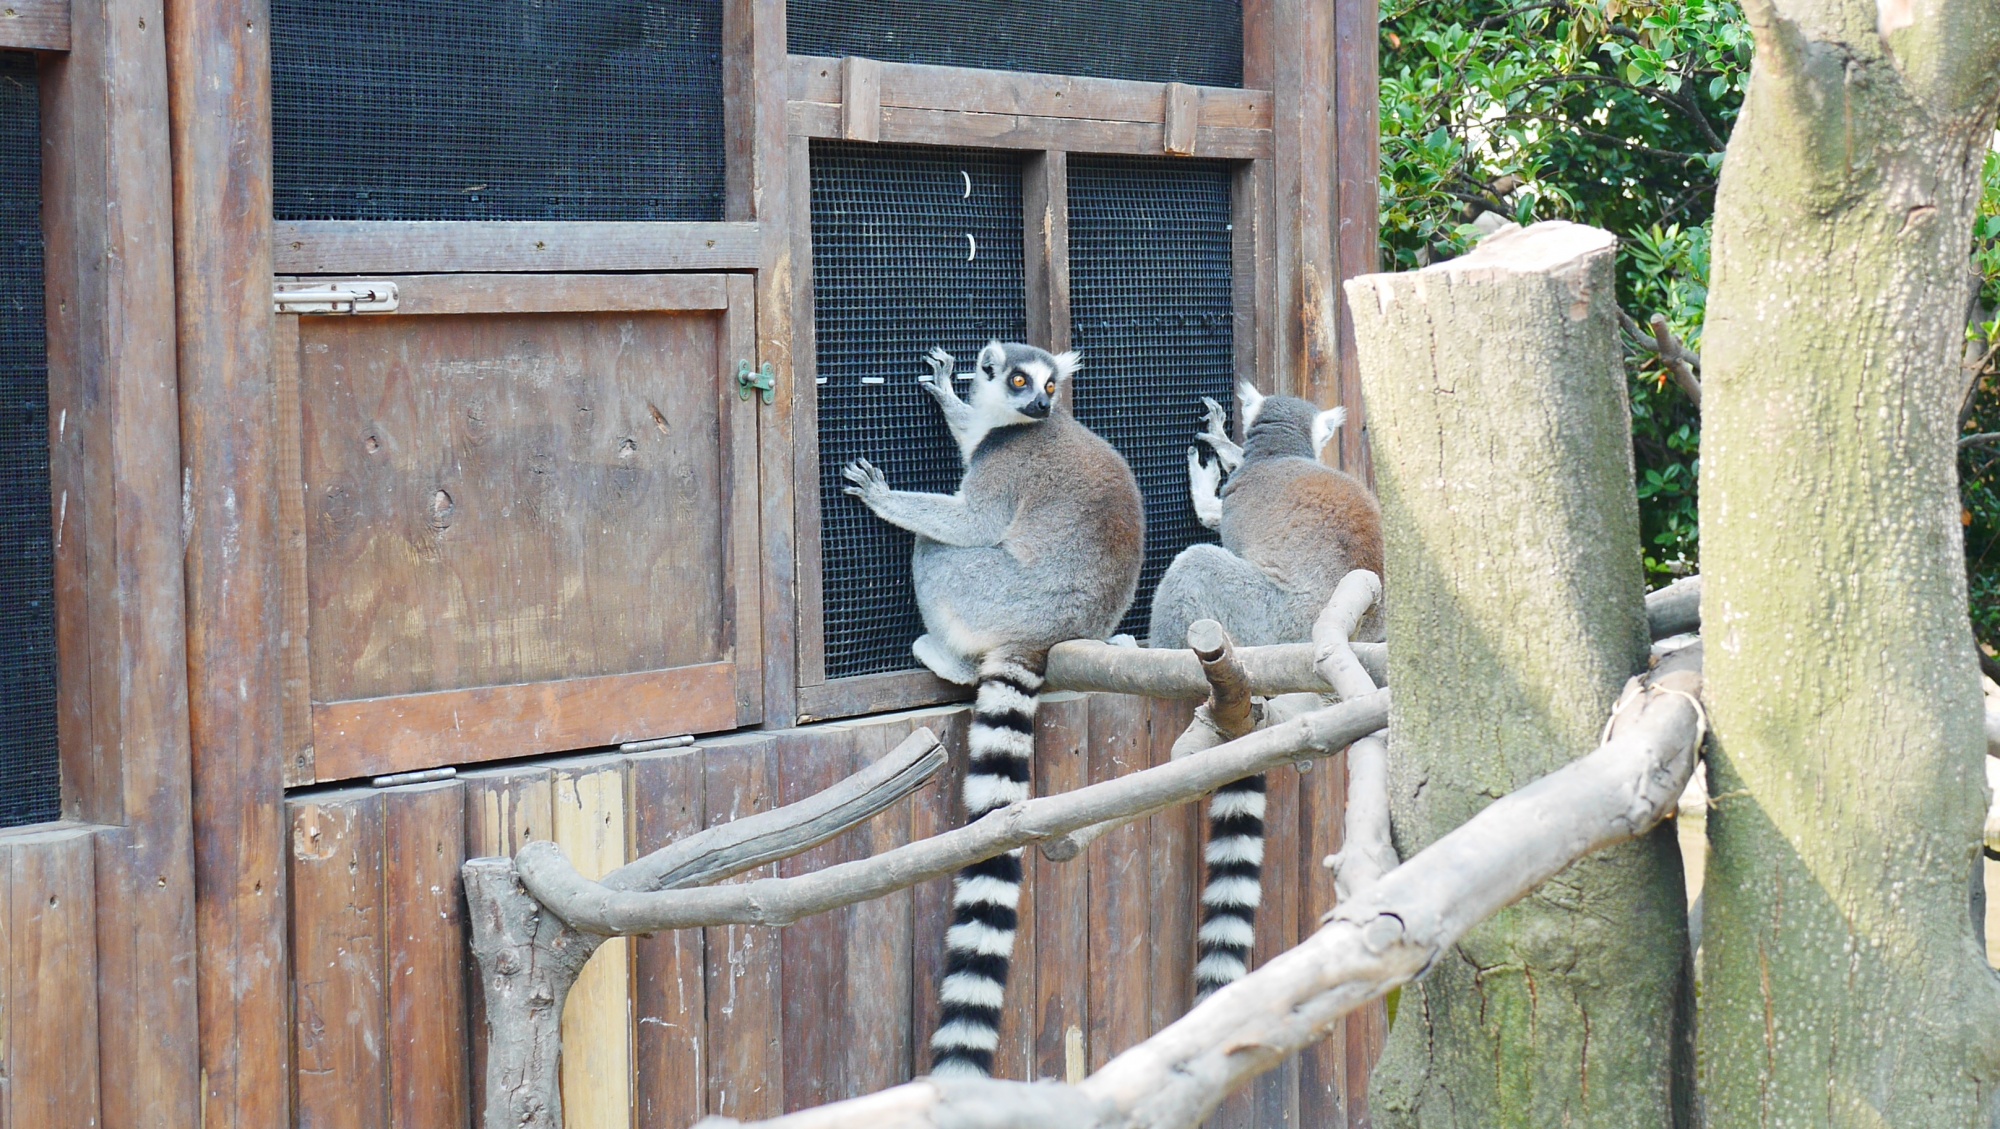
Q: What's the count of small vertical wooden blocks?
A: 2